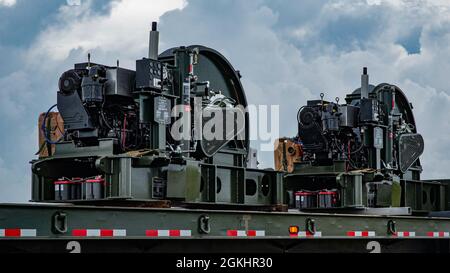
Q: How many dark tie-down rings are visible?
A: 4